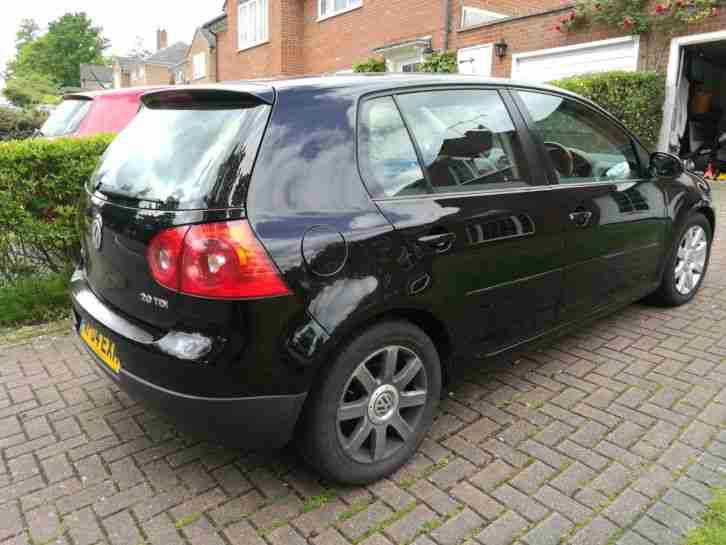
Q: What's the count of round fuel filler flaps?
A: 1